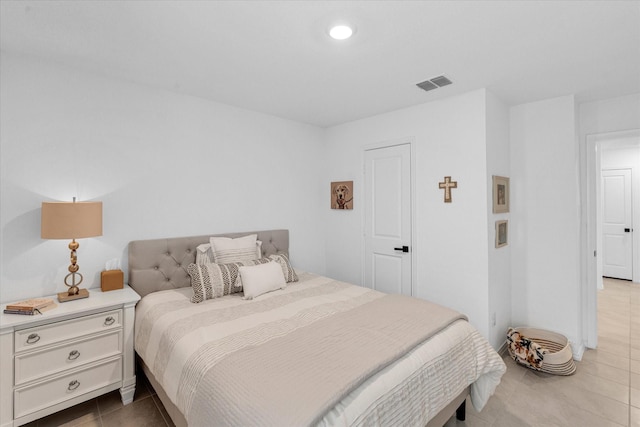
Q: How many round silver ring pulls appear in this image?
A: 4